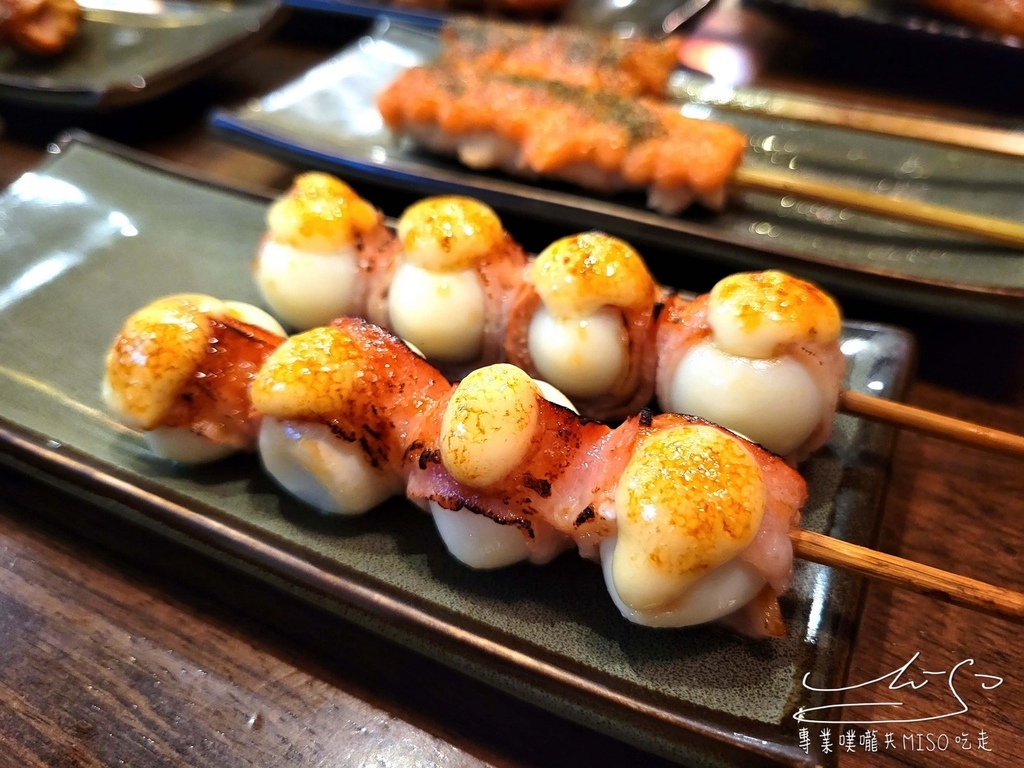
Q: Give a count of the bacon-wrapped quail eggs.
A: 8